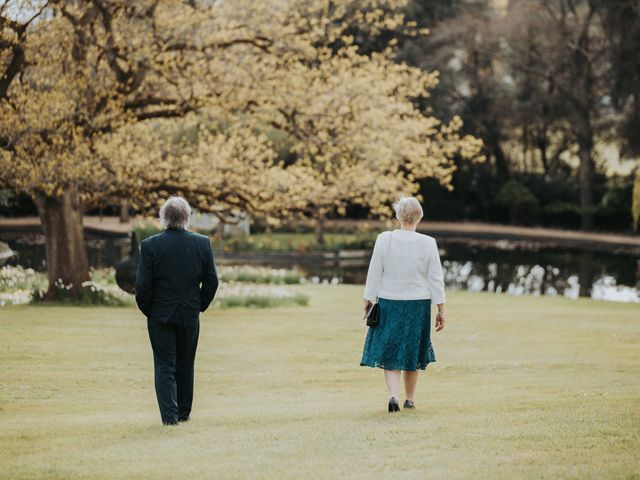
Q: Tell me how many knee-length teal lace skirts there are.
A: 1